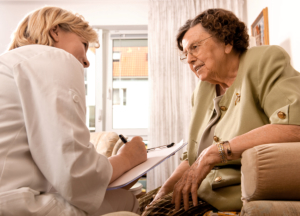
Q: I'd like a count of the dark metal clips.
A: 1